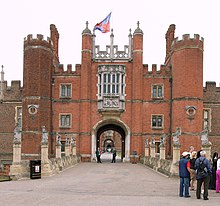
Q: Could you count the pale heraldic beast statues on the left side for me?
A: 5